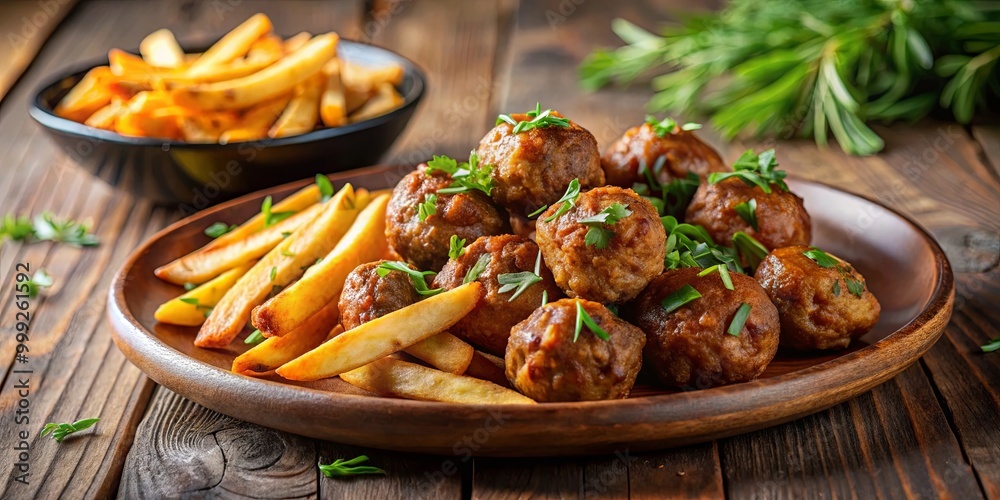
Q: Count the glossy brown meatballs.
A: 10